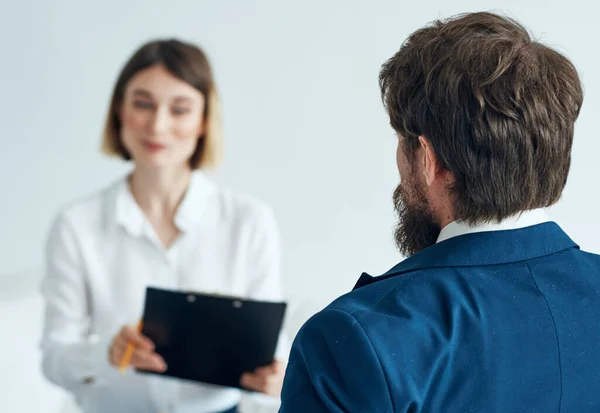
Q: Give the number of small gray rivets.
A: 2